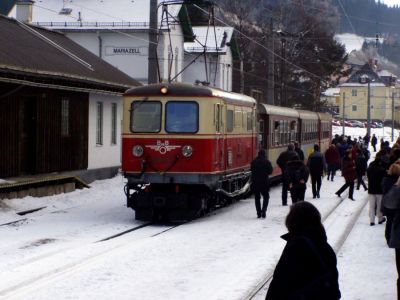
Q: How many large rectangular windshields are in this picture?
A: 2